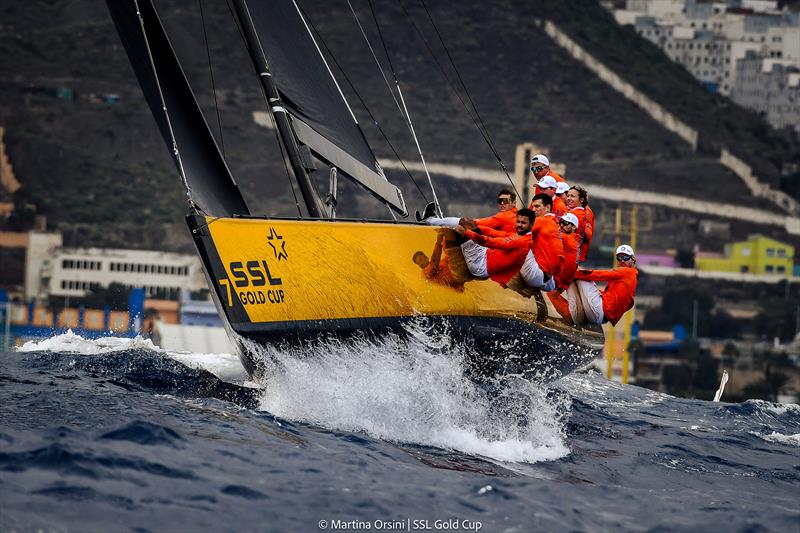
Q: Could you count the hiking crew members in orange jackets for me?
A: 9